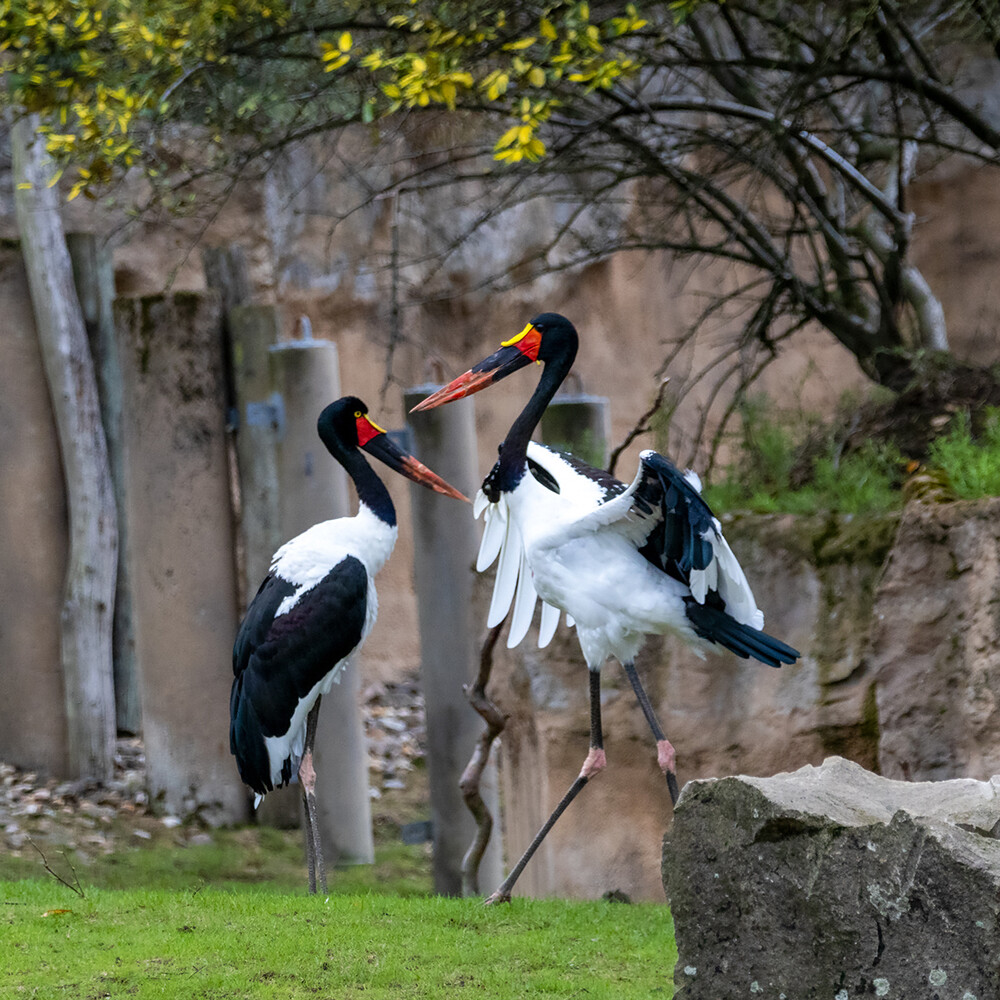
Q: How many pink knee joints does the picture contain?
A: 3